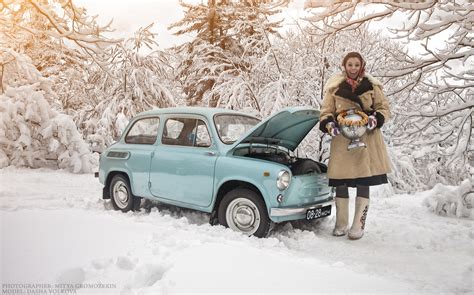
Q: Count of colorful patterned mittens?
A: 2